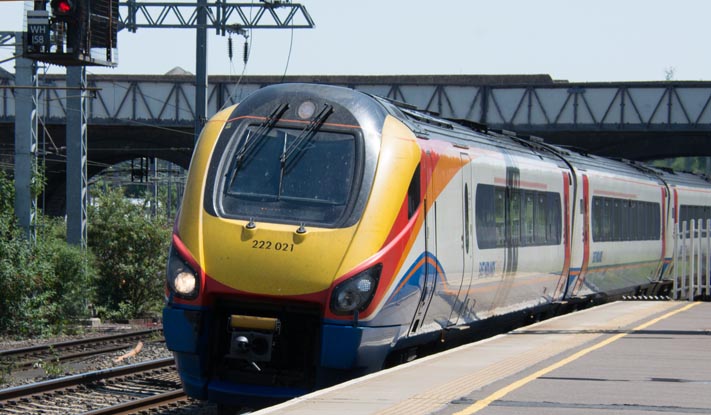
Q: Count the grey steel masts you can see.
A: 3